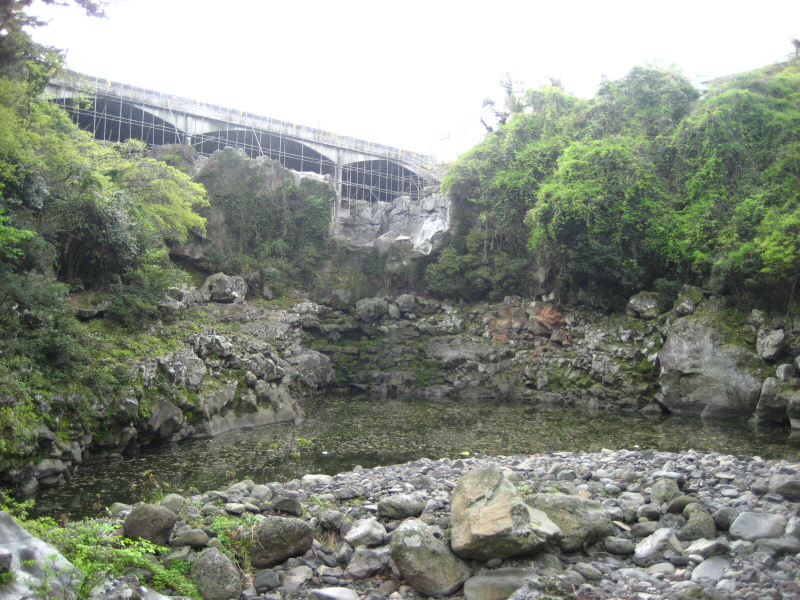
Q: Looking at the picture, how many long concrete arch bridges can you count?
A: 1